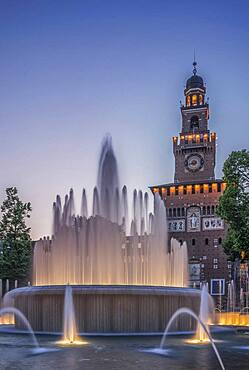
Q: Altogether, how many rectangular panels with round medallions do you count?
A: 2